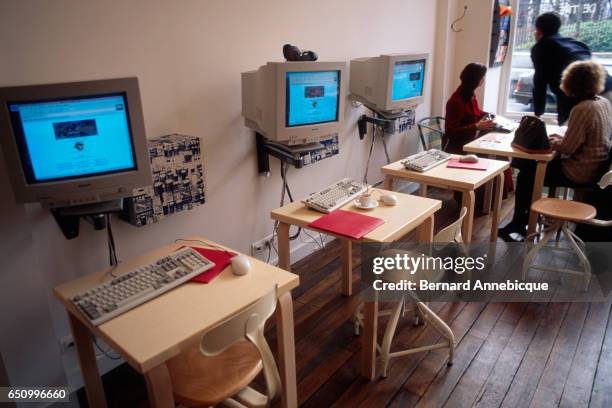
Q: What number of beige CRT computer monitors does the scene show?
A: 3